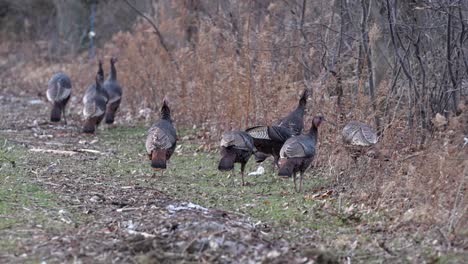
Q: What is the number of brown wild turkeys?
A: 8